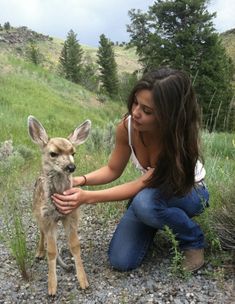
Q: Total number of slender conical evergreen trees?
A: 2